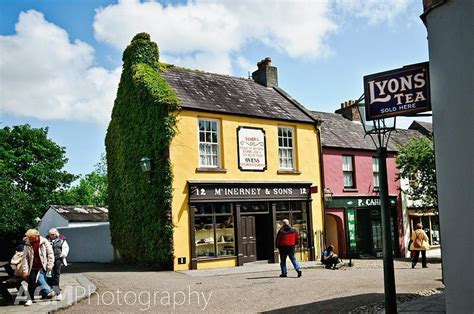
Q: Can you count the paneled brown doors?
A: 1